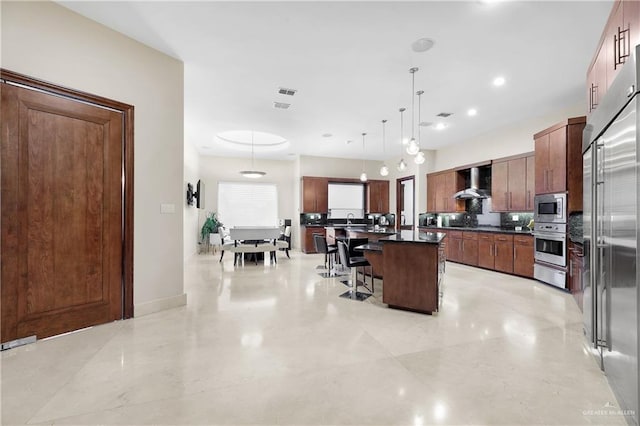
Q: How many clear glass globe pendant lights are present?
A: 5